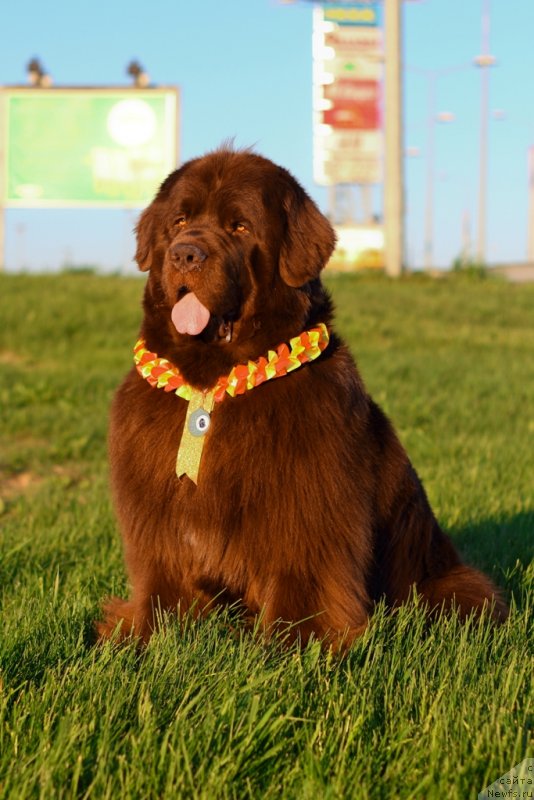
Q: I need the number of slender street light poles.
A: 2